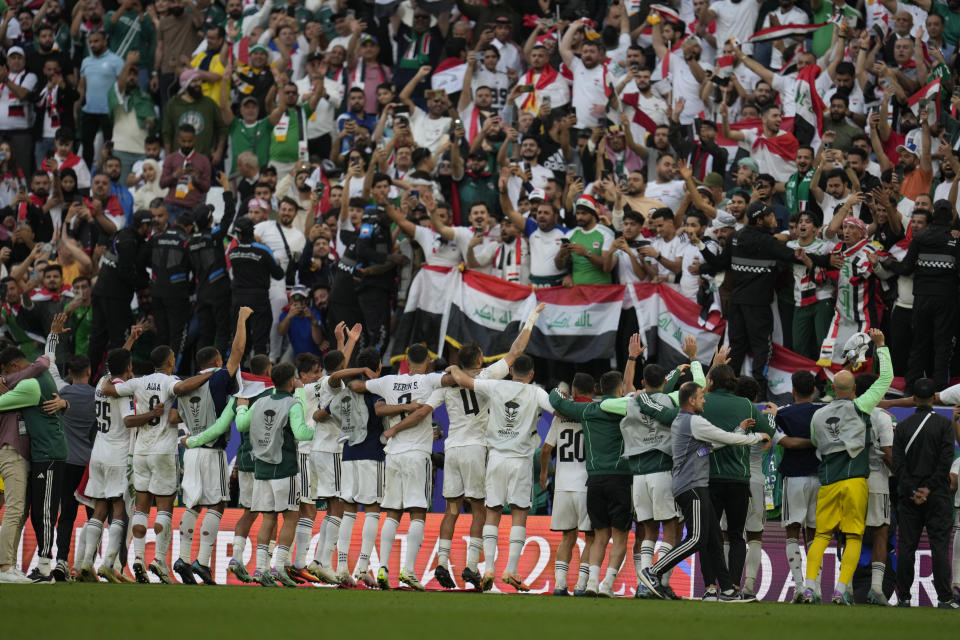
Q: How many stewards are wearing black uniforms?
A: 8